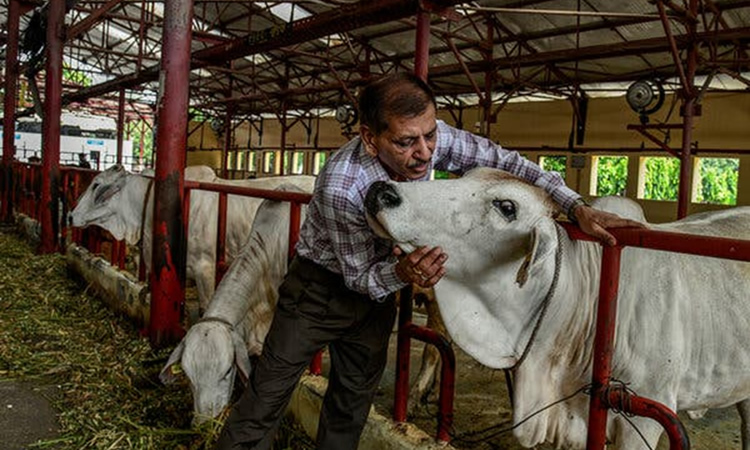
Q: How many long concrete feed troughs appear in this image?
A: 1